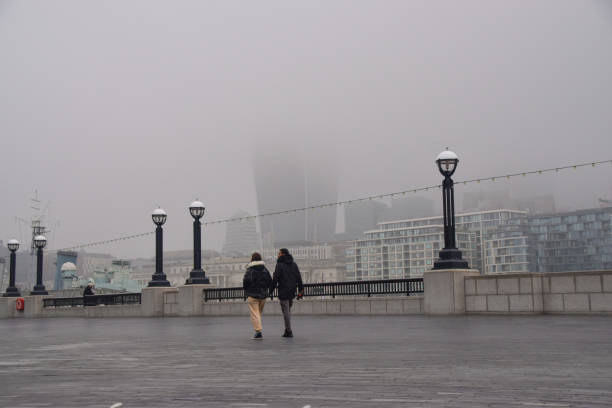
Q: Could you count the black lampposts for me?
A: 5